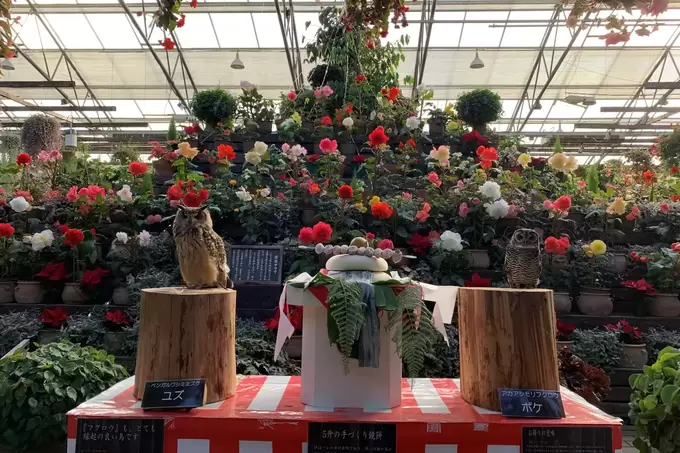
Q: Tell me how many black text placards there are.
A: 6